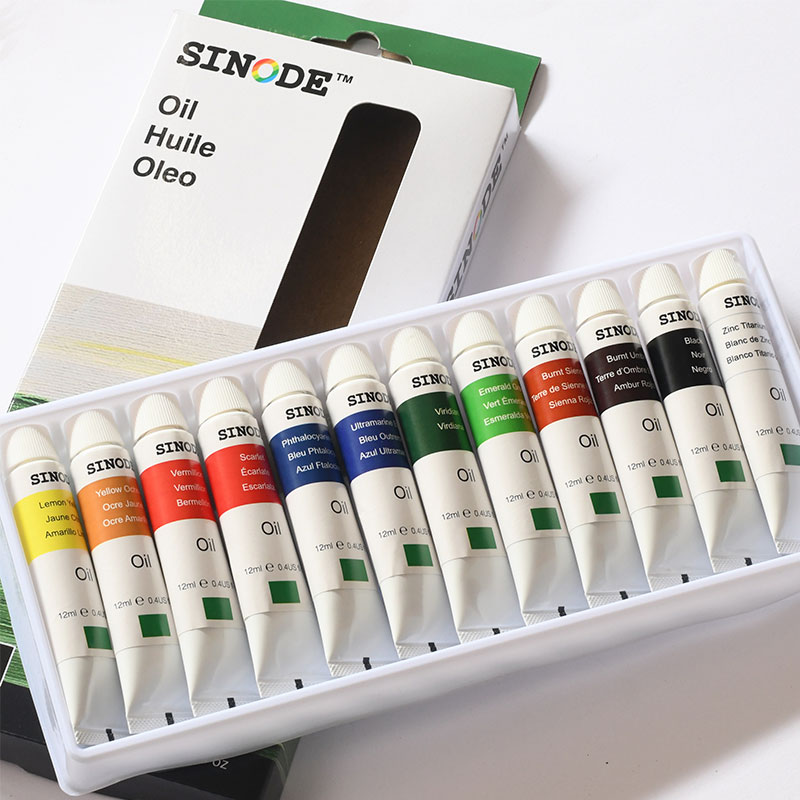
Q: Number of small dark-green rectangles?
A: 12